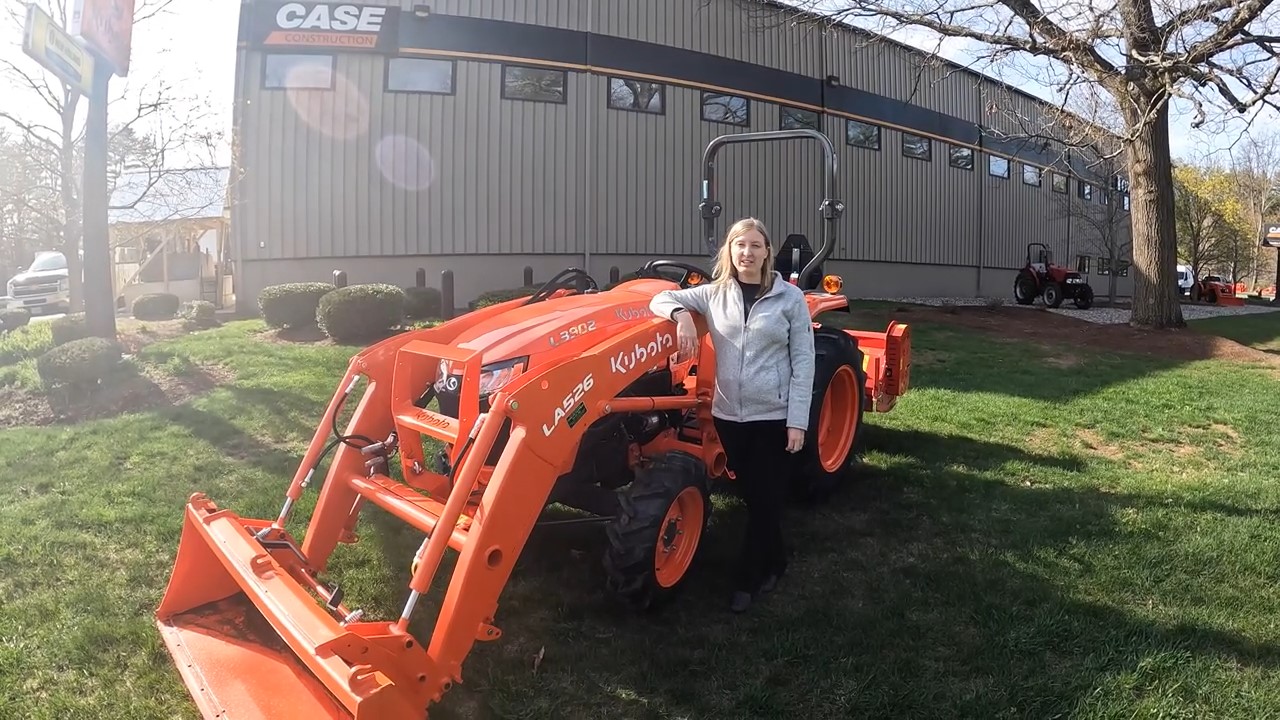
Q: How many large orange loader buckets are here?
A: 1